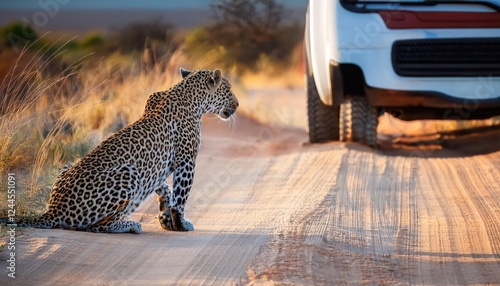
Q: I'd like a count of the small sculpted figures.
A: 0